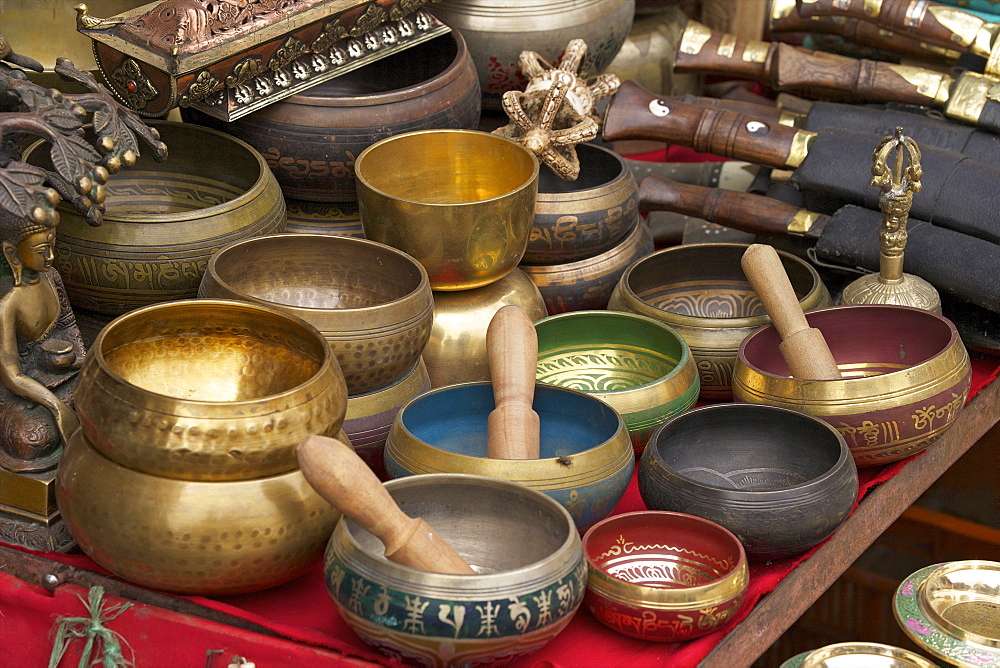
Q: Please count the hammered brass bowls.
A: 3